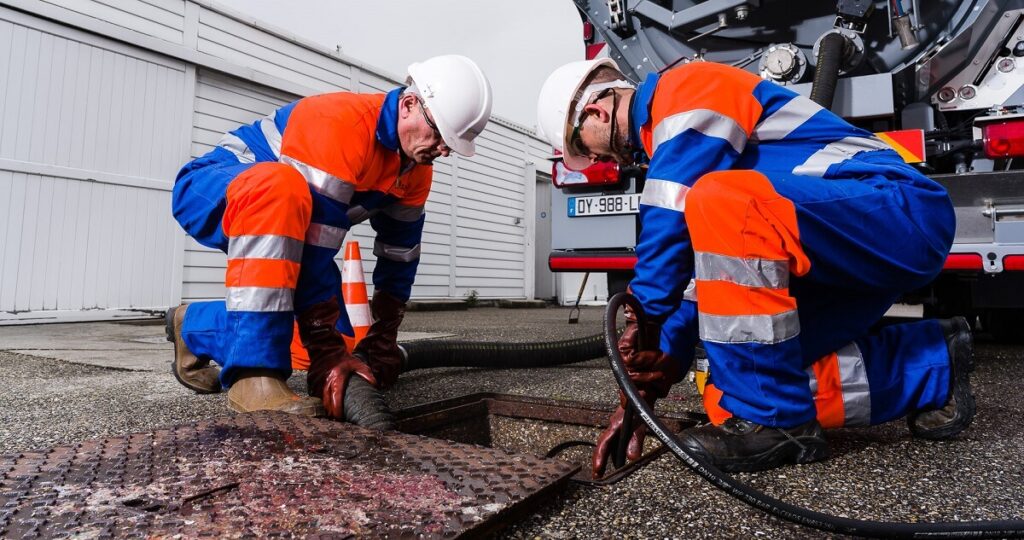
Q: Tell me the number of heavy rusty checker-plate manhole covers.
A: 1